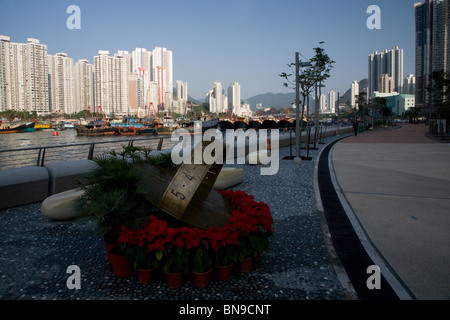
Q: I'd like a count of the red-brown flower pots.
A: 8